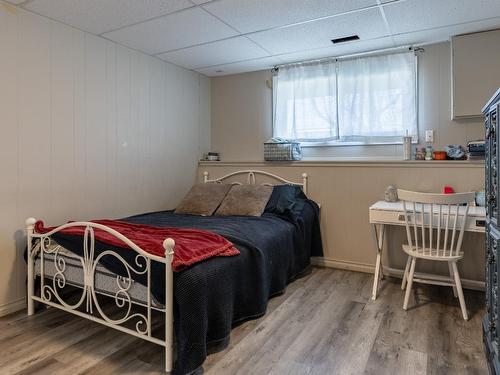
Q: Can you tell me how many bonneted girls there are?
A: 0